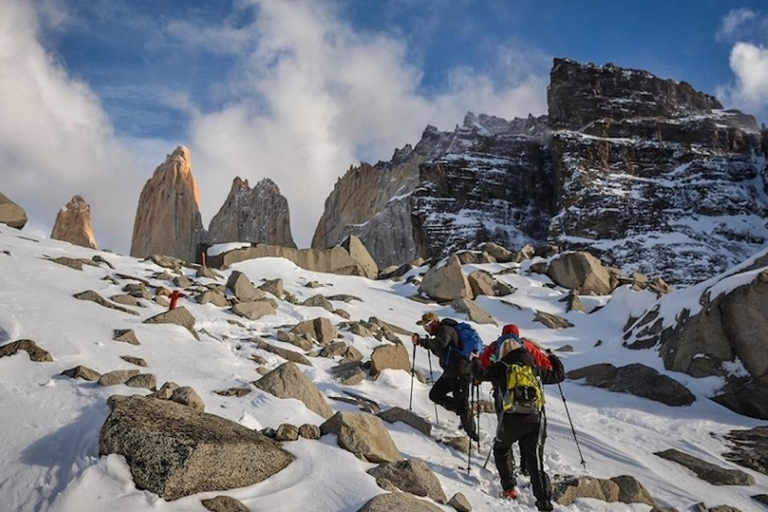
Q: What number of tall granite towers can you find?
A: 3